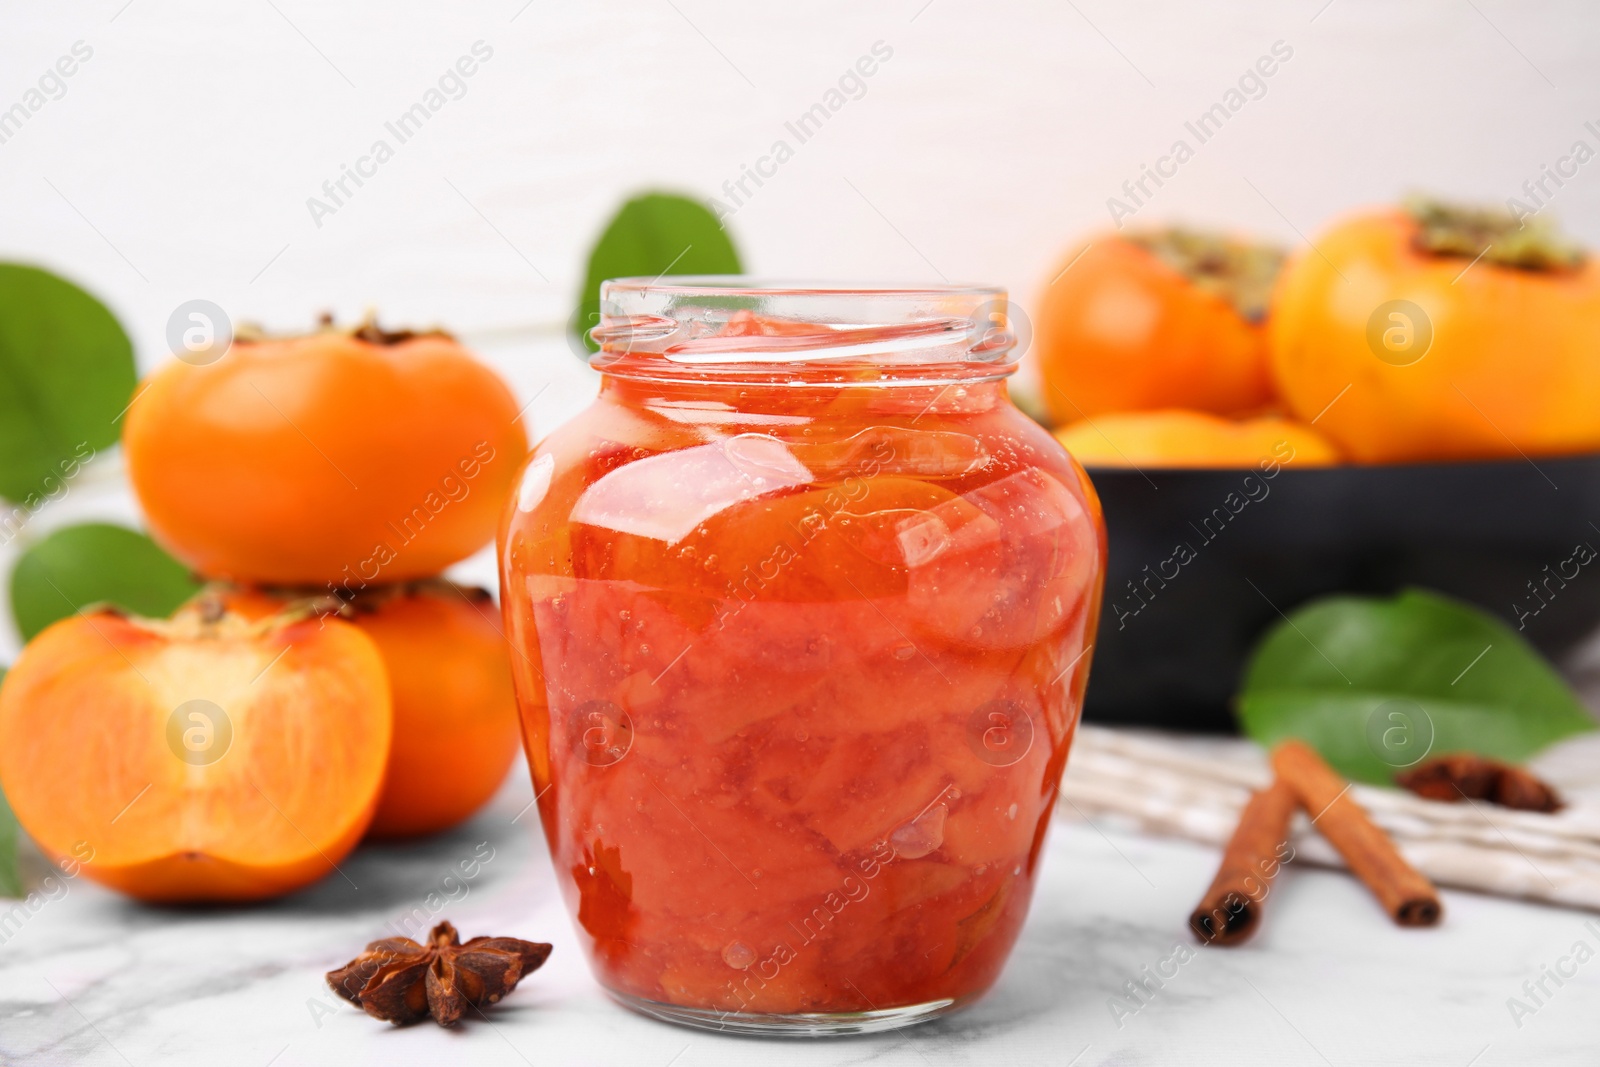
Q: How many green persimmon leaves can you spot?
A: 5